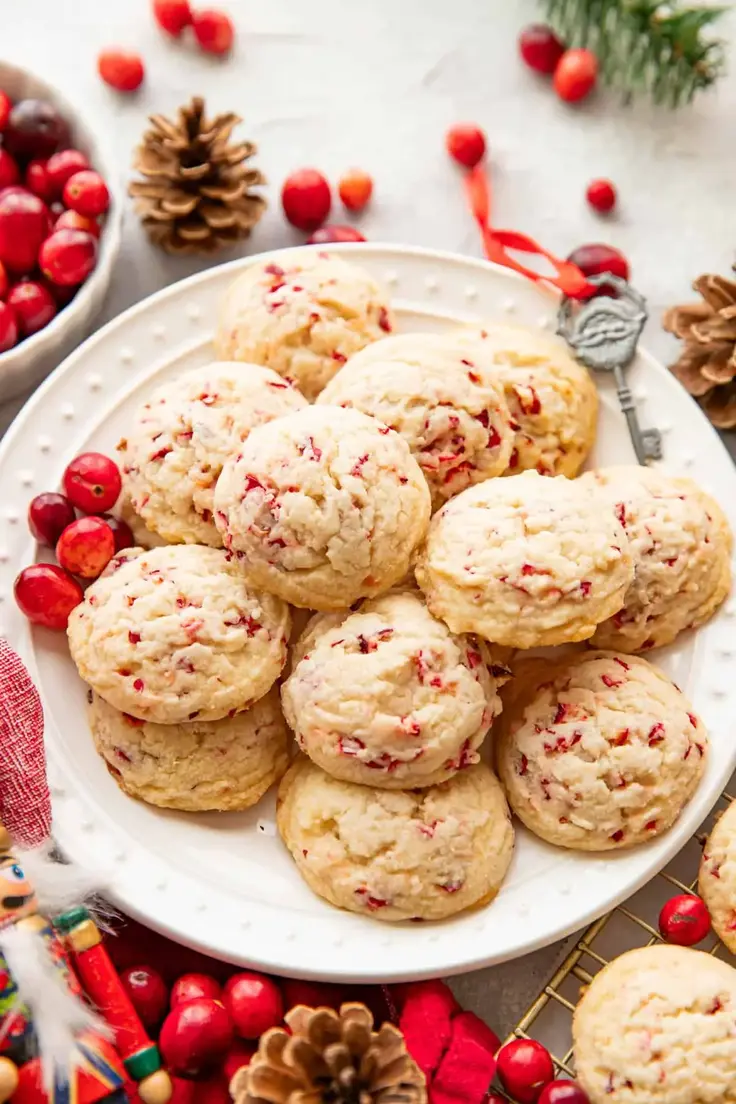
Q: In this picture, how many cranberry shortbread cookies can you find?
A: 14